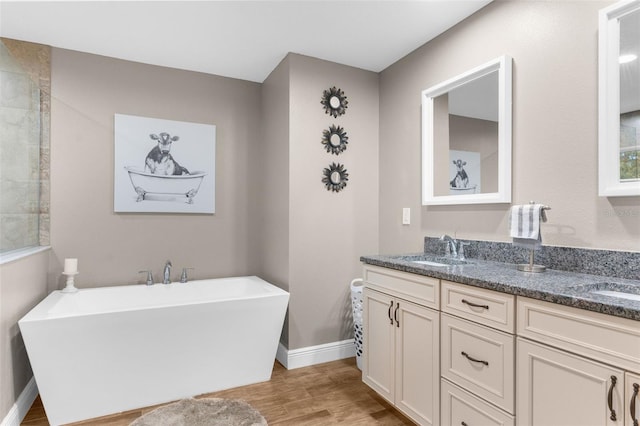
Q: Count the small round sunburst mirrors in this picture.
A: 3